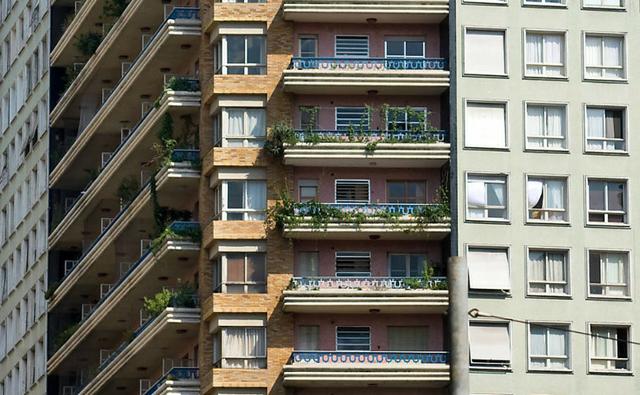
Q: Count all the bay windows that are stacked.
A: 5